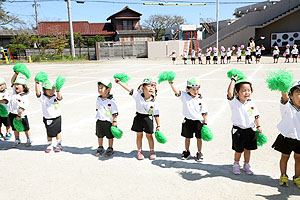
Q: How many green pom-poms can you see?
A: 13